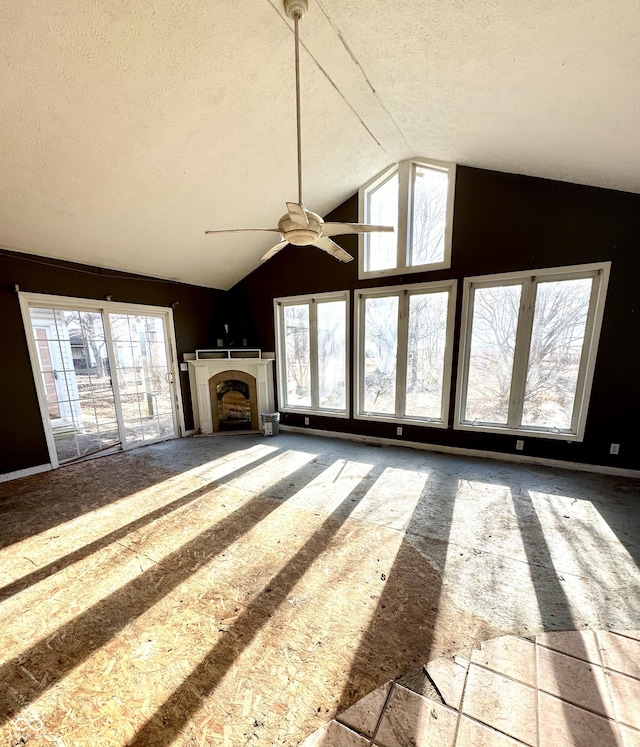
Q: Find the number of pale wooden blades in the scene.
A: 5